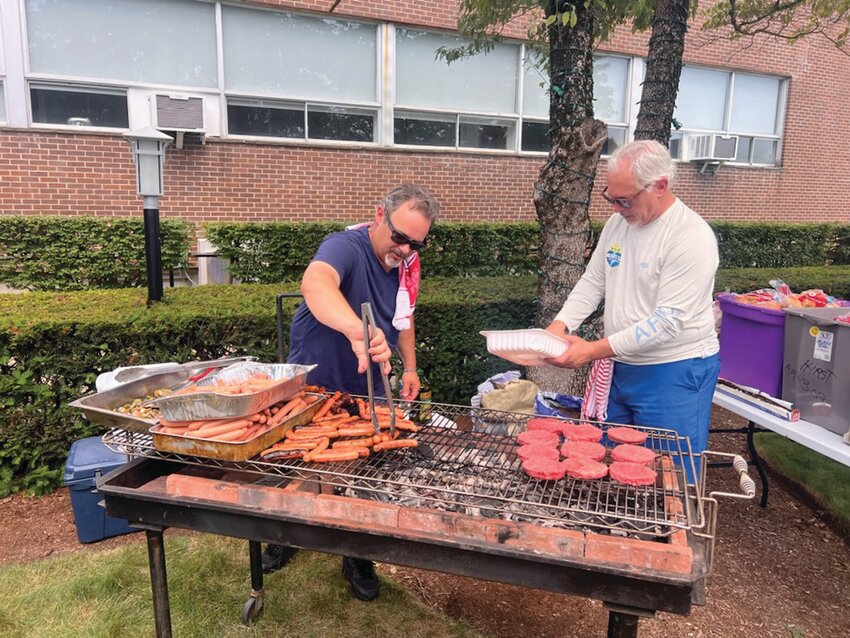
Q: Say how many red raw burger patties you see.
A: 10